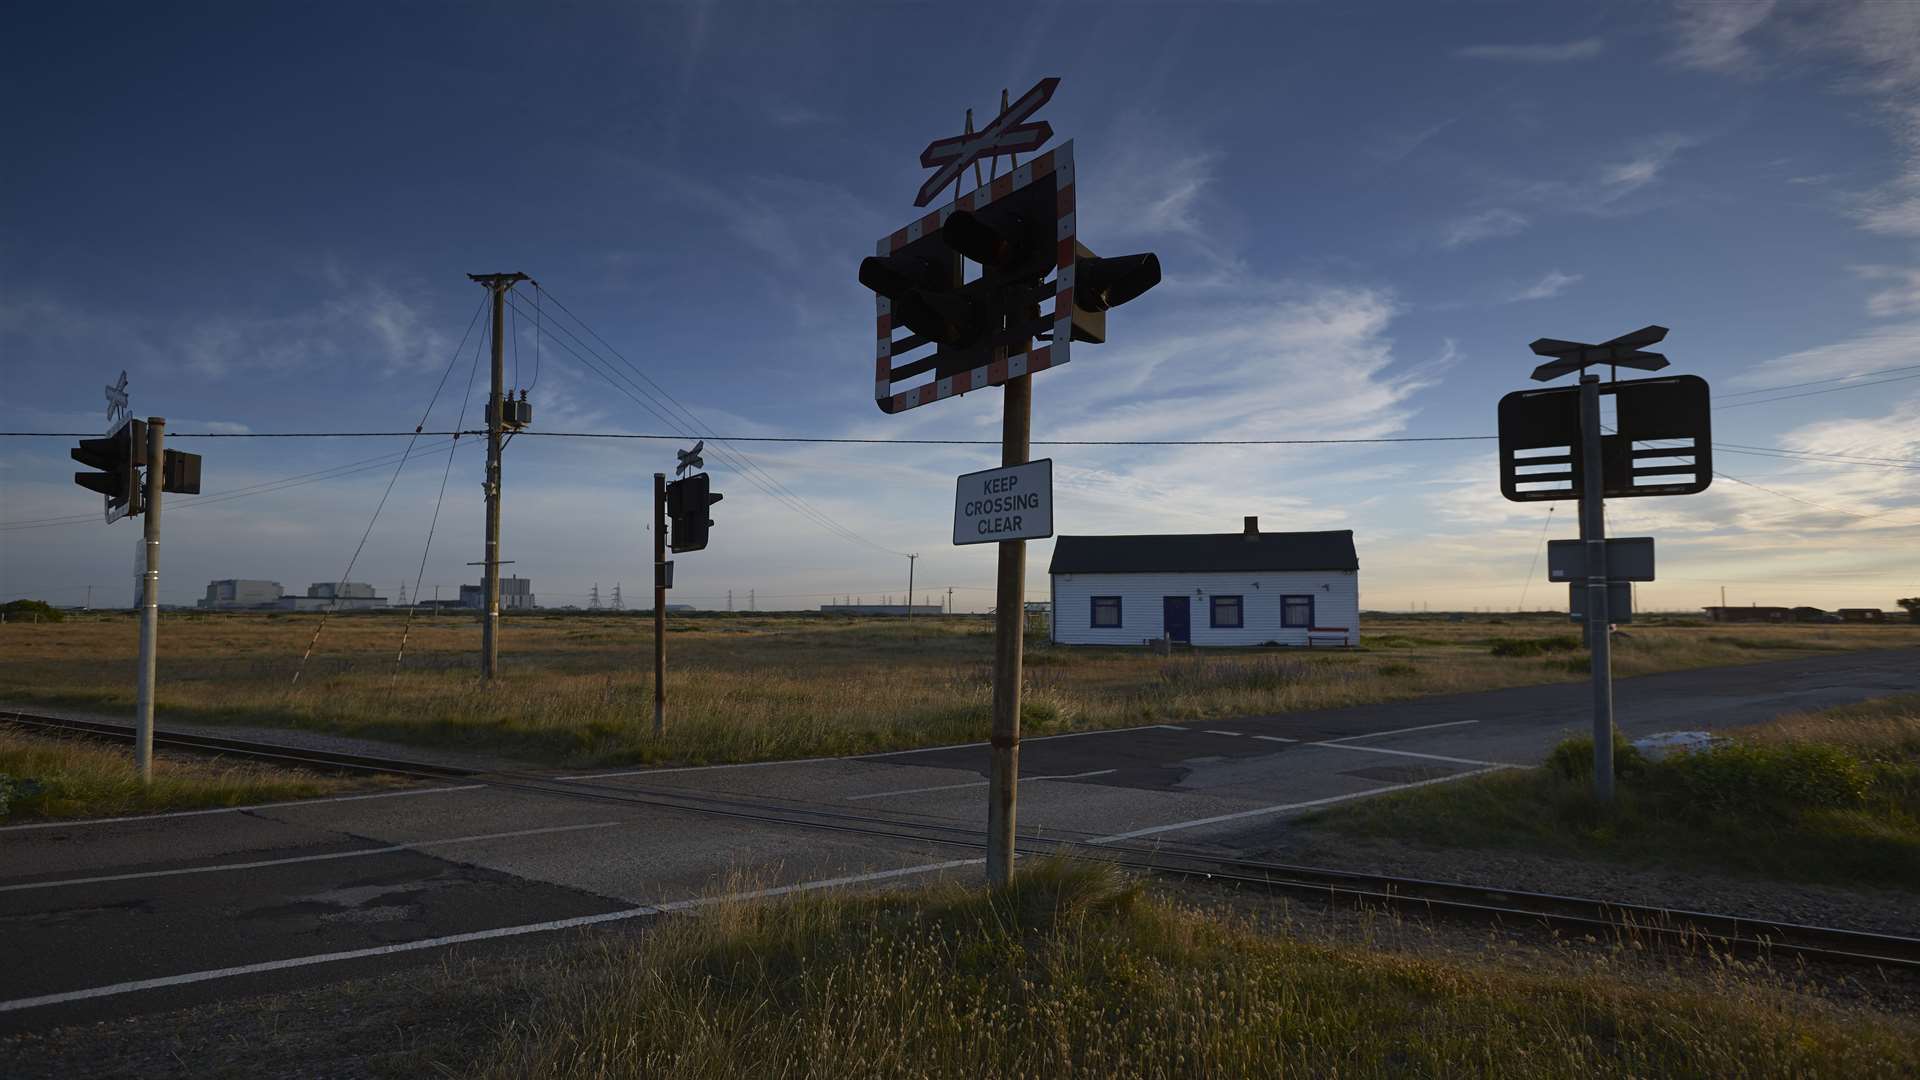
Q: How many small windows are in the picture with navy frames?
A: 3